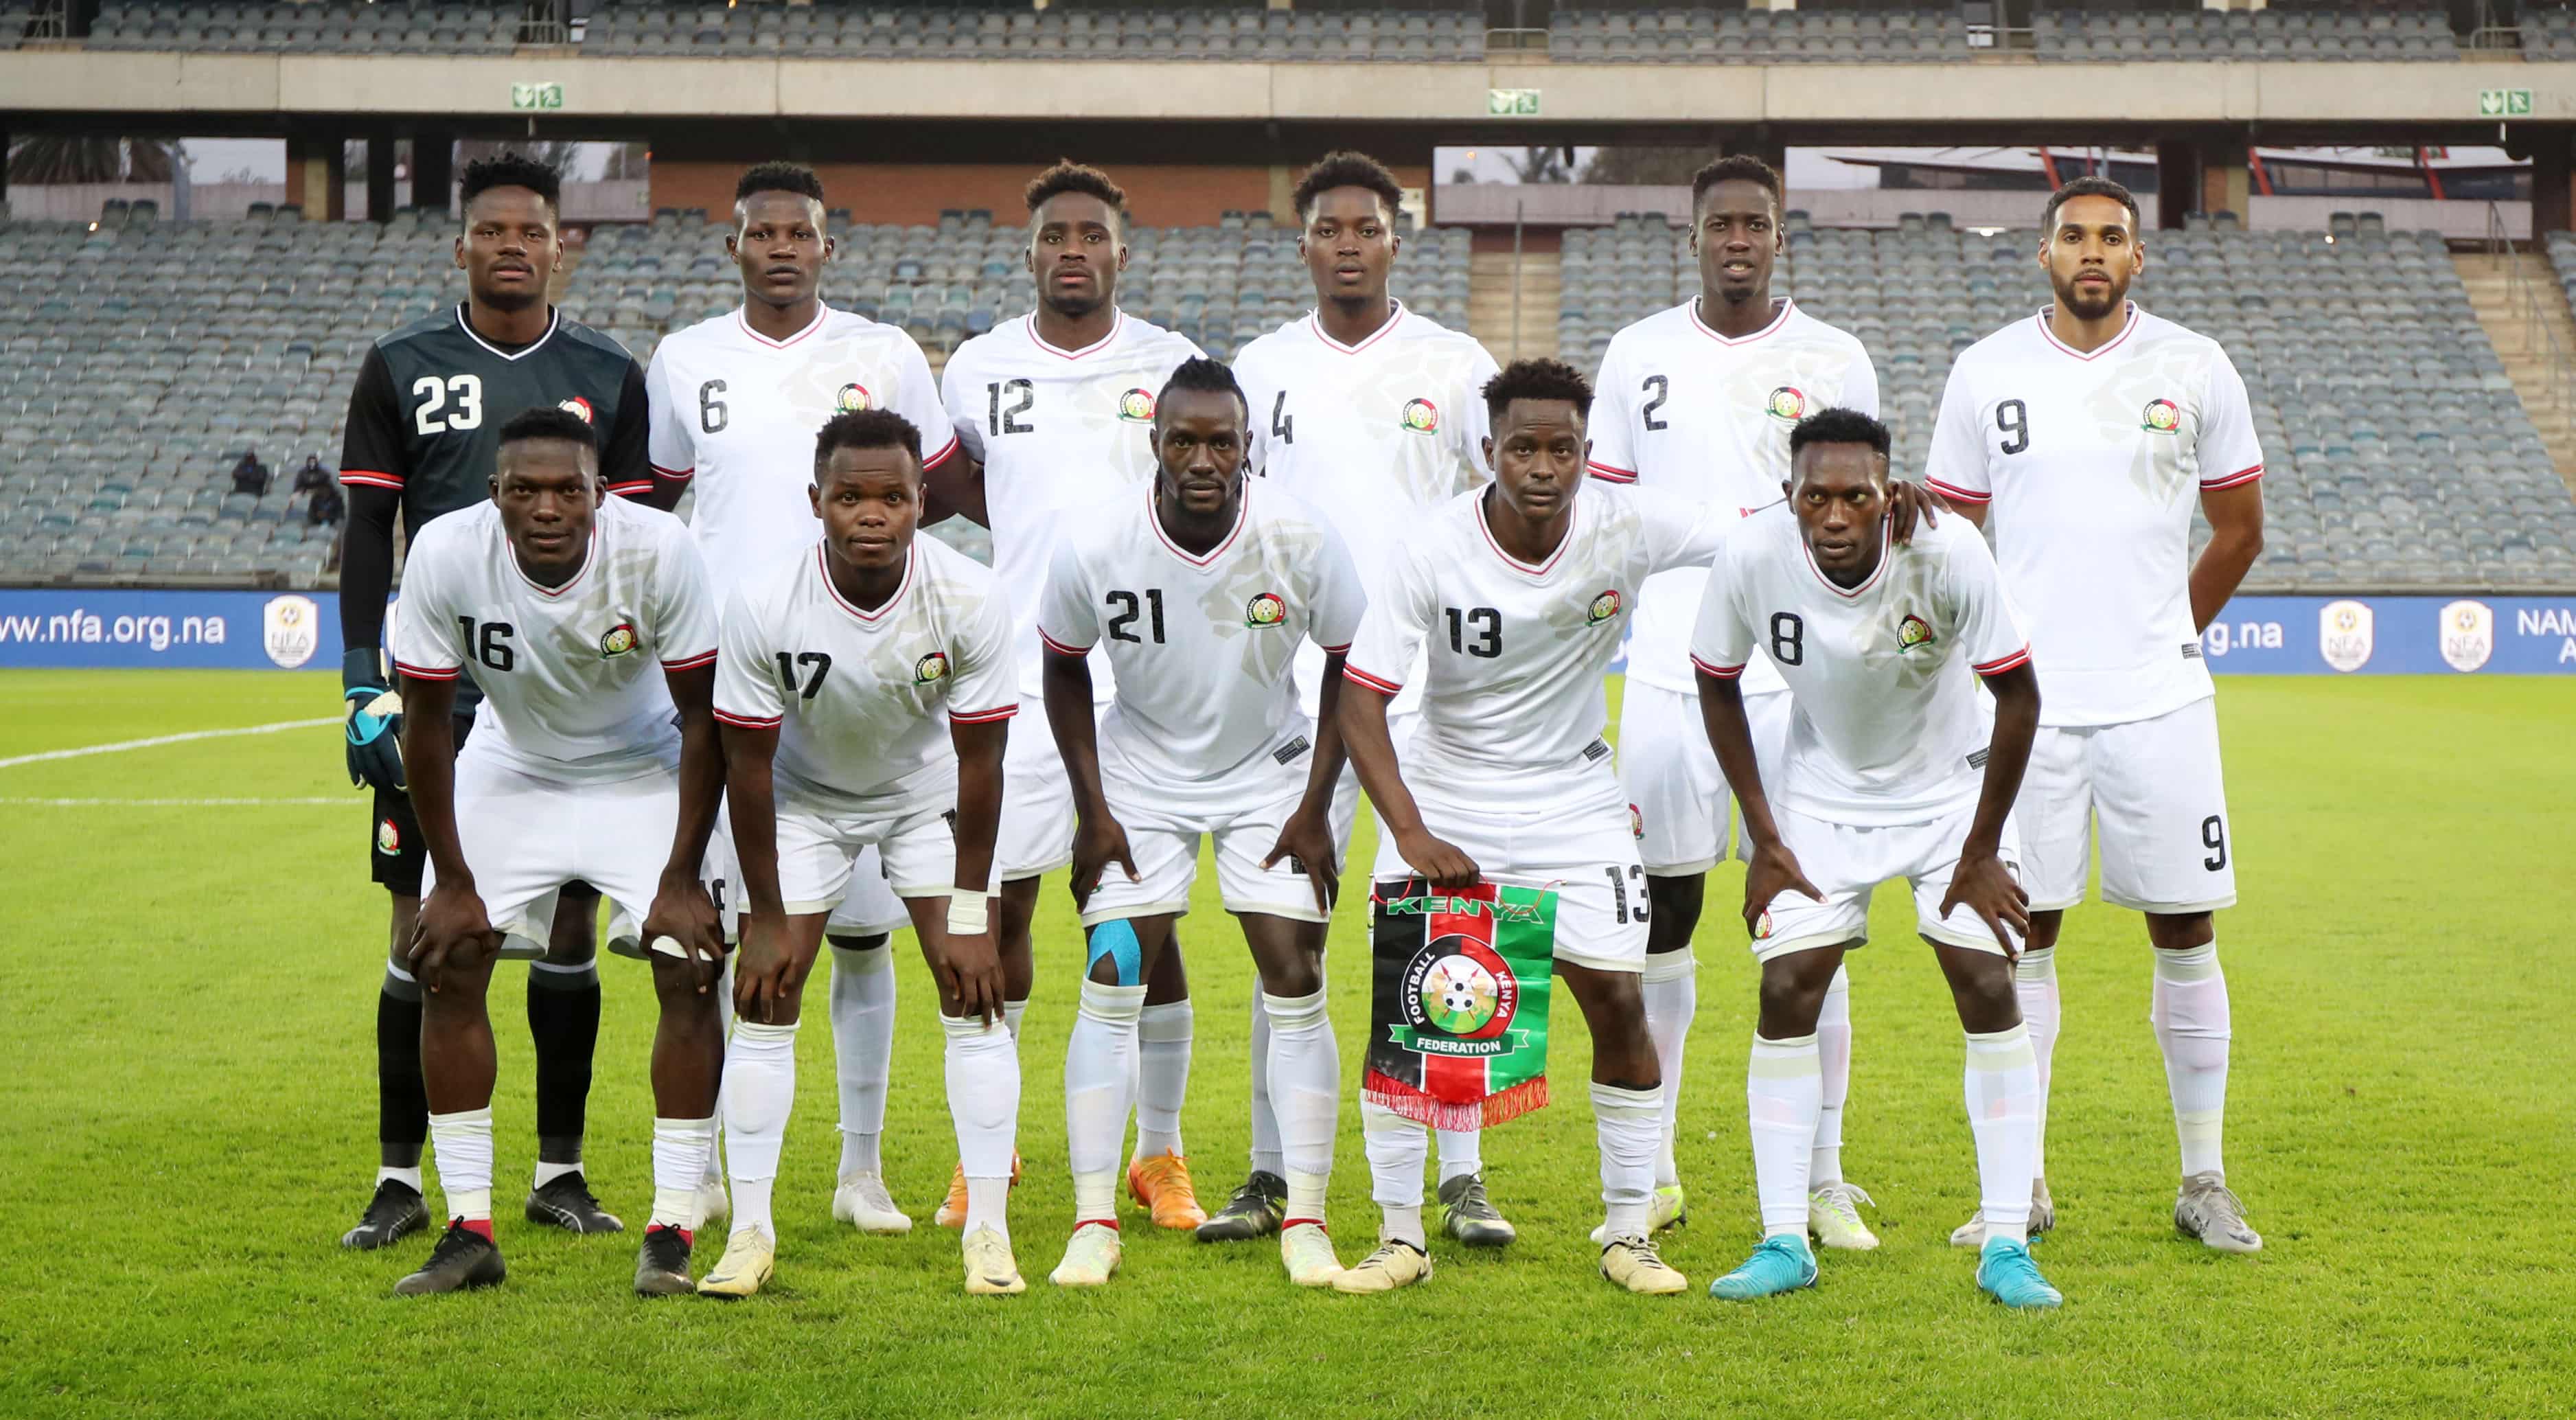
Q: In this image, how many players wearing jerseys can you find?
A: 11